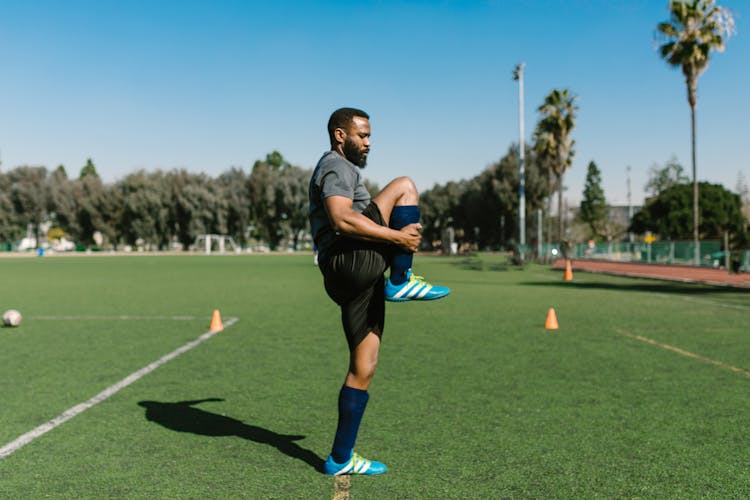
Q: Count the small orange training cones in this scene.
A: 3